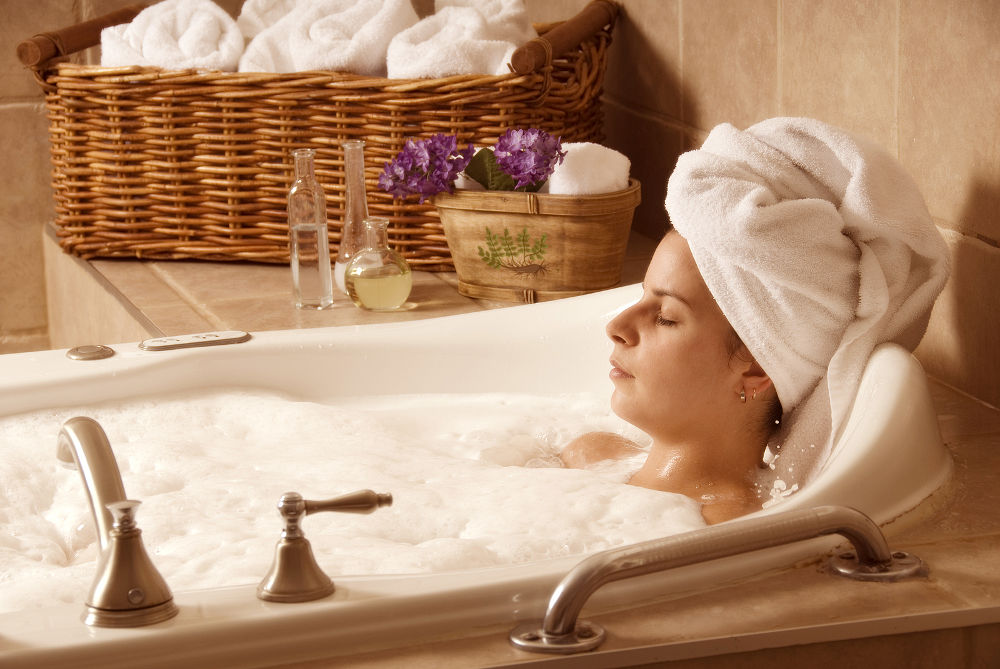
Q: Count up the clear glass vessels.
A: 3